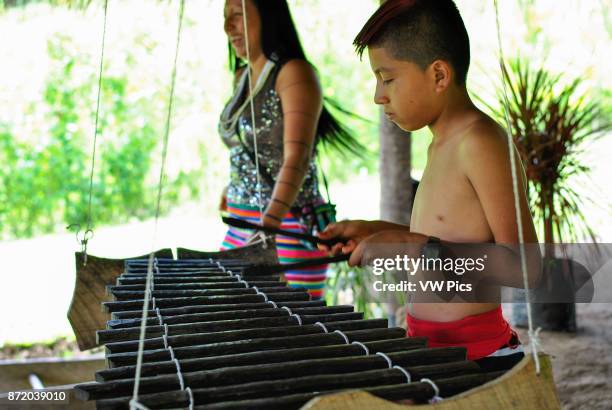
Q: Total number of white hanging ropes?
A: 4